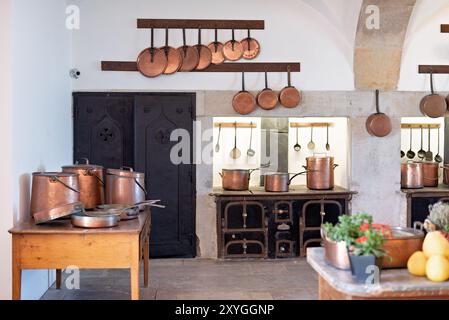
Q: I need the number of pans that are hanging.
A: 12